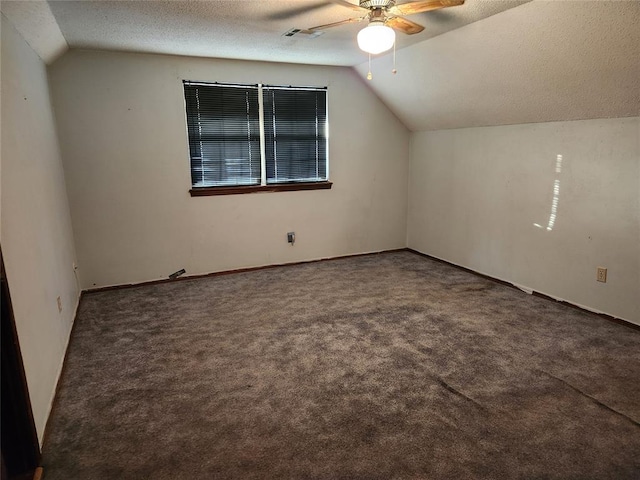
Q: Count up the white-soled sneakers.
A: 0